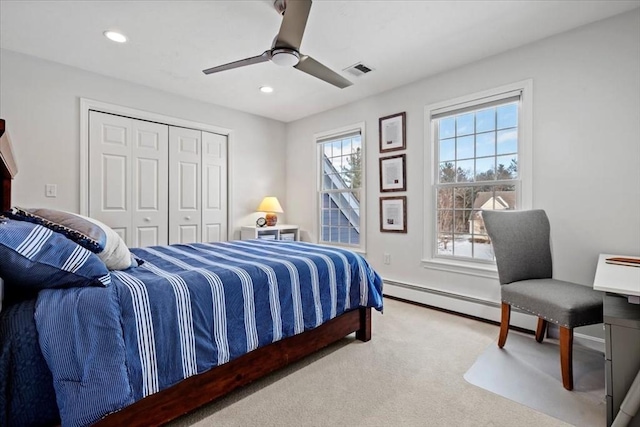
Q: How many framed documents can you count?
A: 3